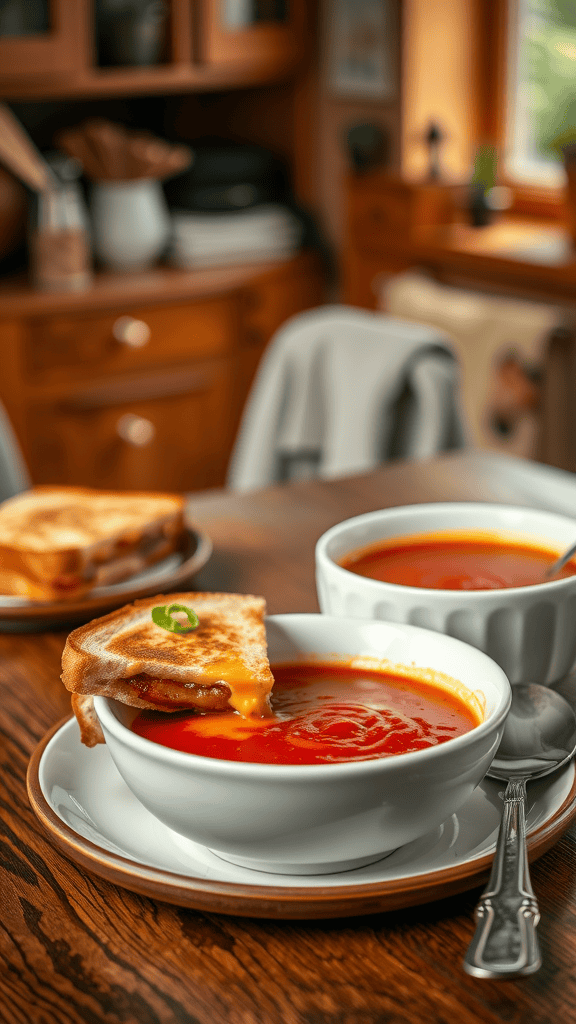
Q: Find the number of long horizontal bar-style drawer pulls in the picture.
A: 0